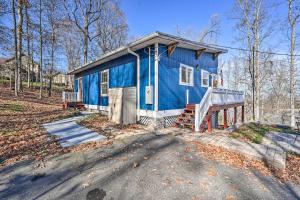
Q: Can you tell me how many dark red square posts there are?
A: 4